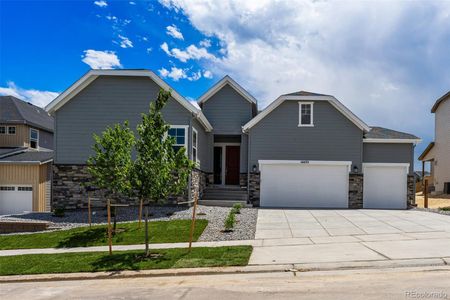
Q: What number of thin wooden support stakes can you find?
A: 4